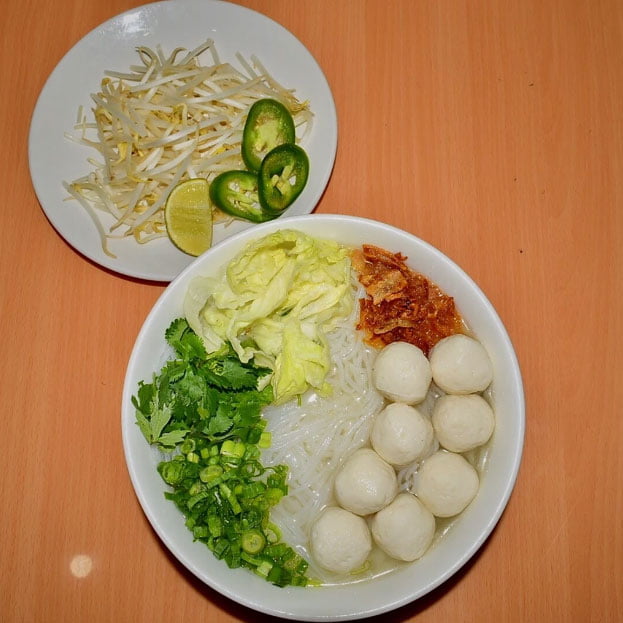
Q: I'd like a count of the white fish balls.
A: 8